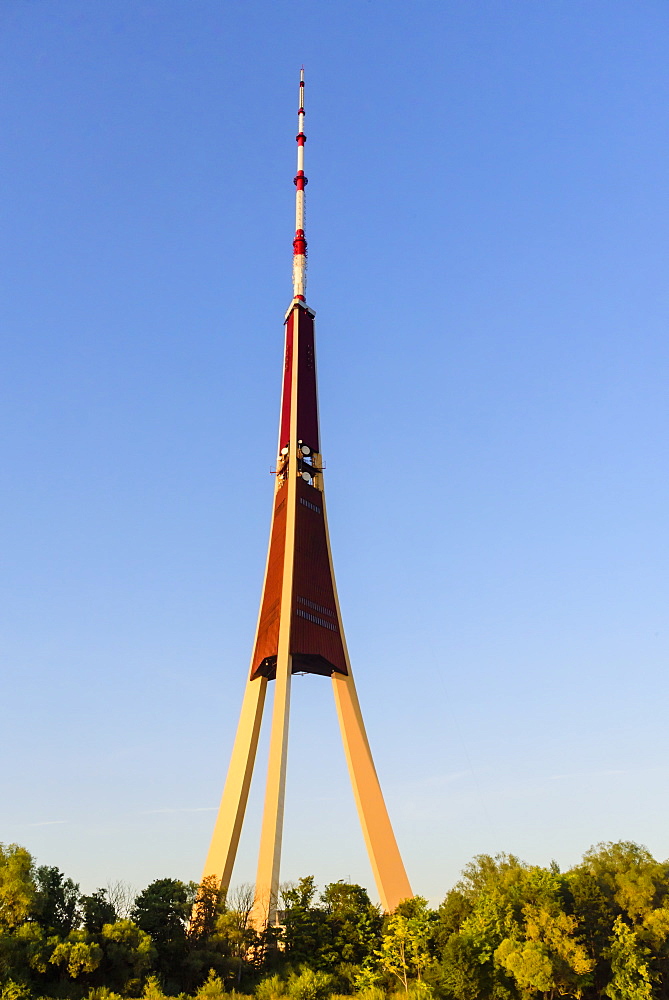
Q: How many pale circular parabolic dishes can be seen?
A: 3